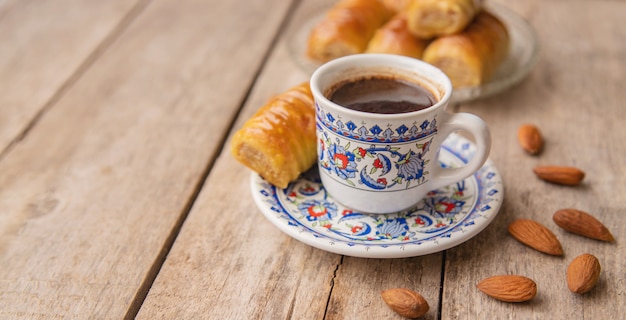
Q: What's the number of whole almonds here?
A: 7